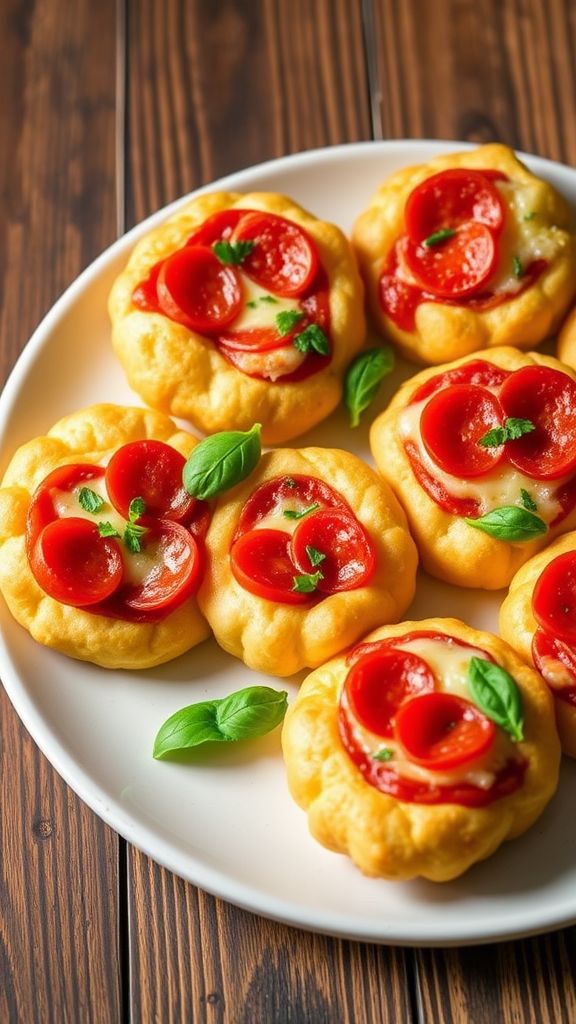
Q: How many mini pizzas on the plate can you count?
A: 7